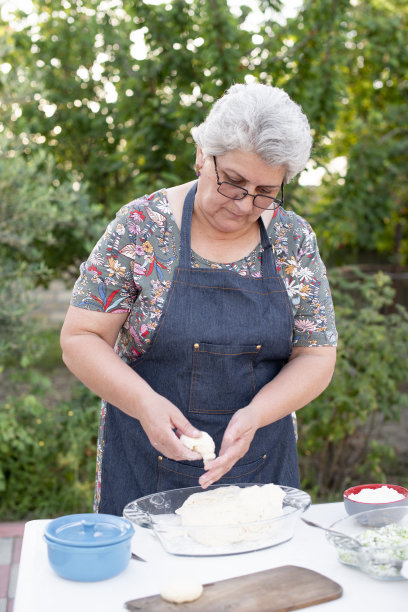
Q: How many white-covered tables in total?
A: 1